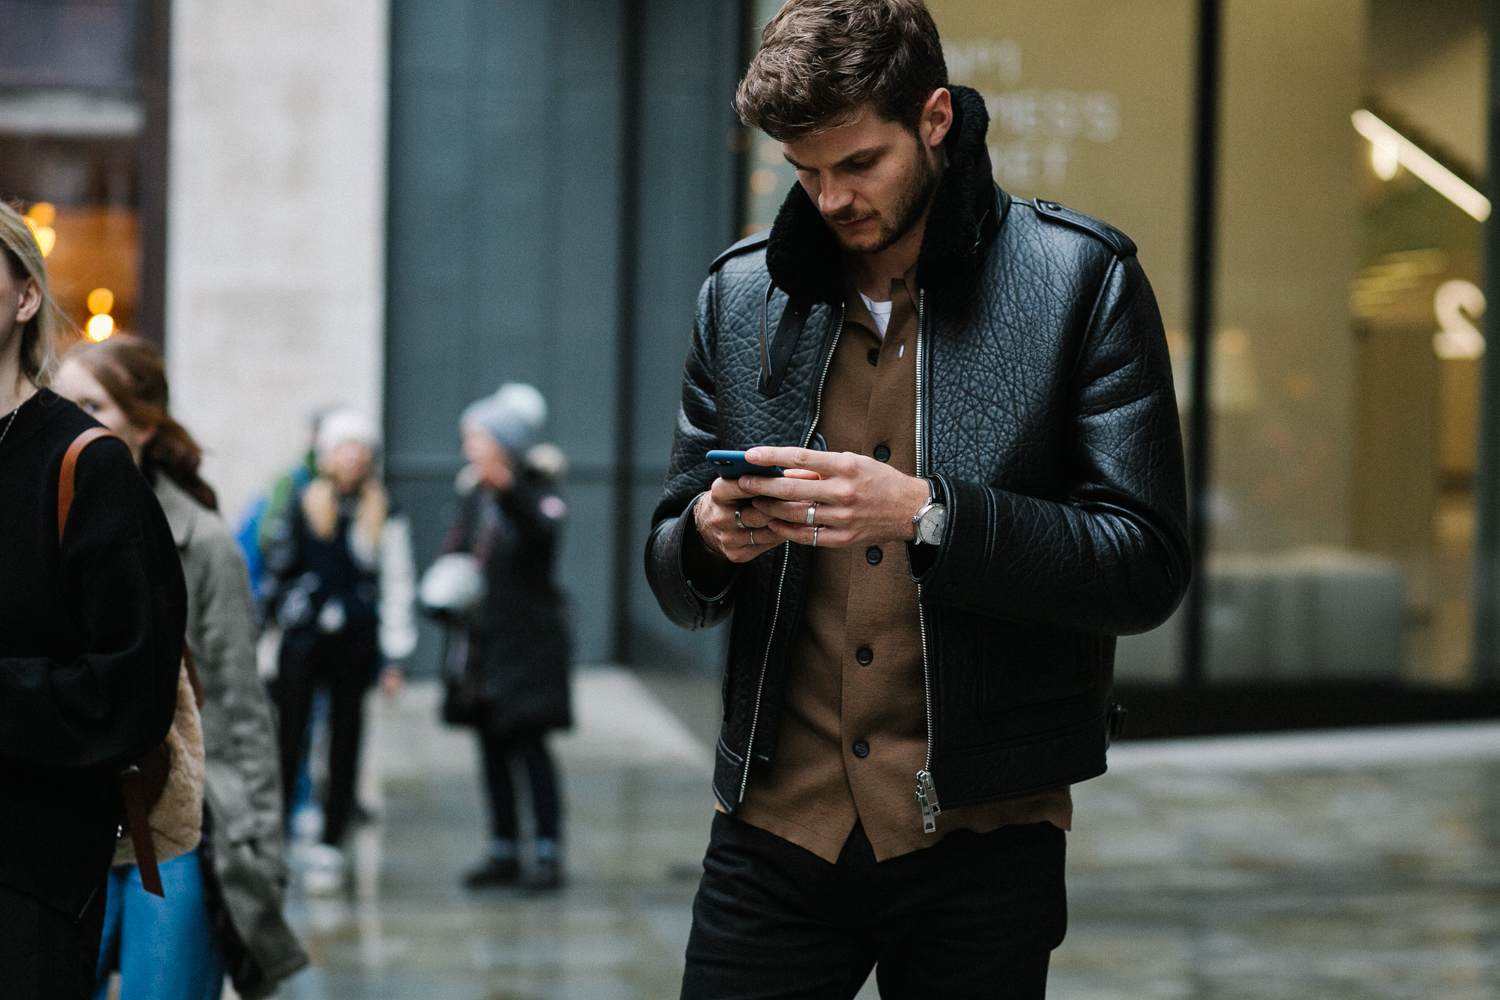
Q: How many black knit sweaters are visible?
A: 1